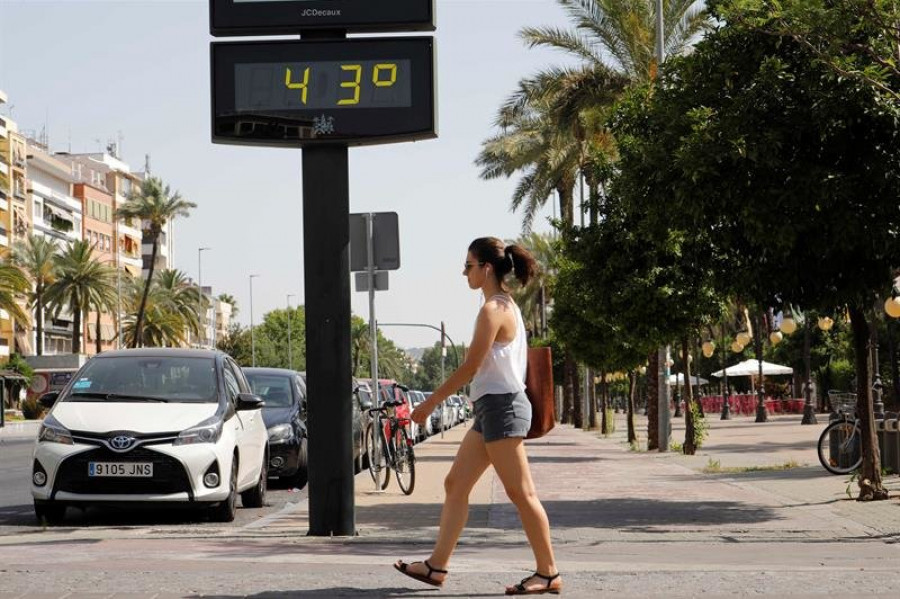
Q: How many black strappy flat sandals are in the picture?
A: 2